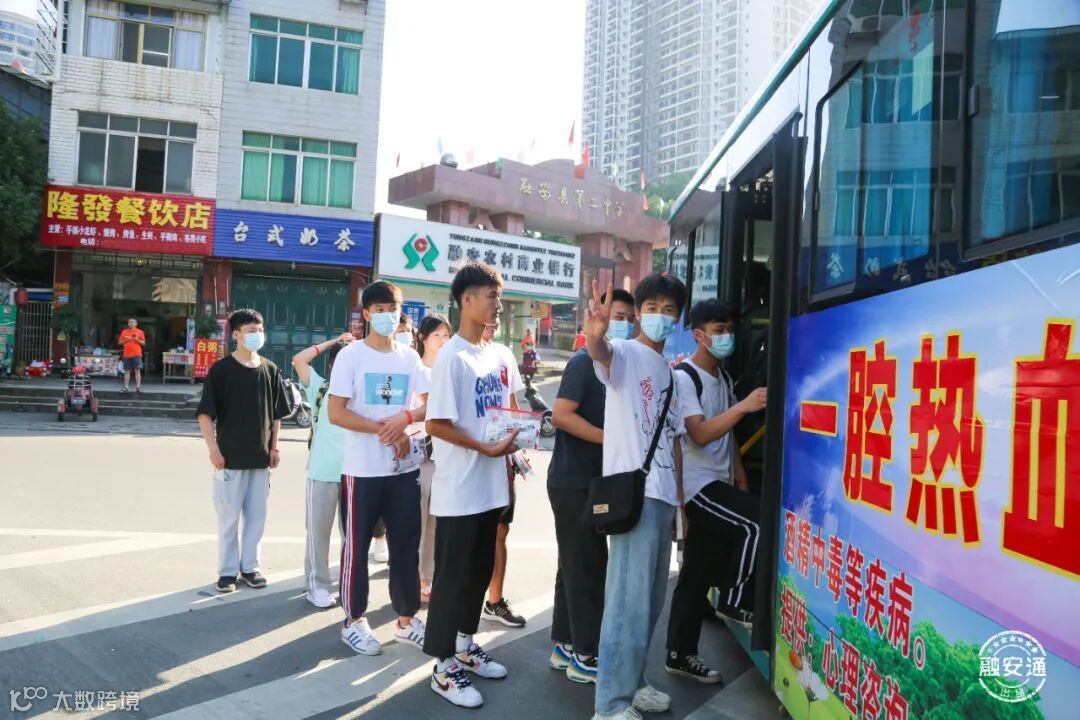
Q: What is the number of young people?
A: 10